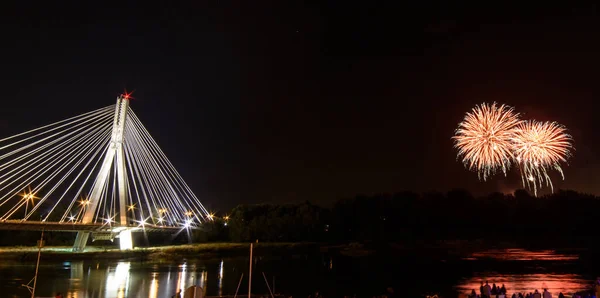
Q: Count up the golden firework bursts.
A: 2